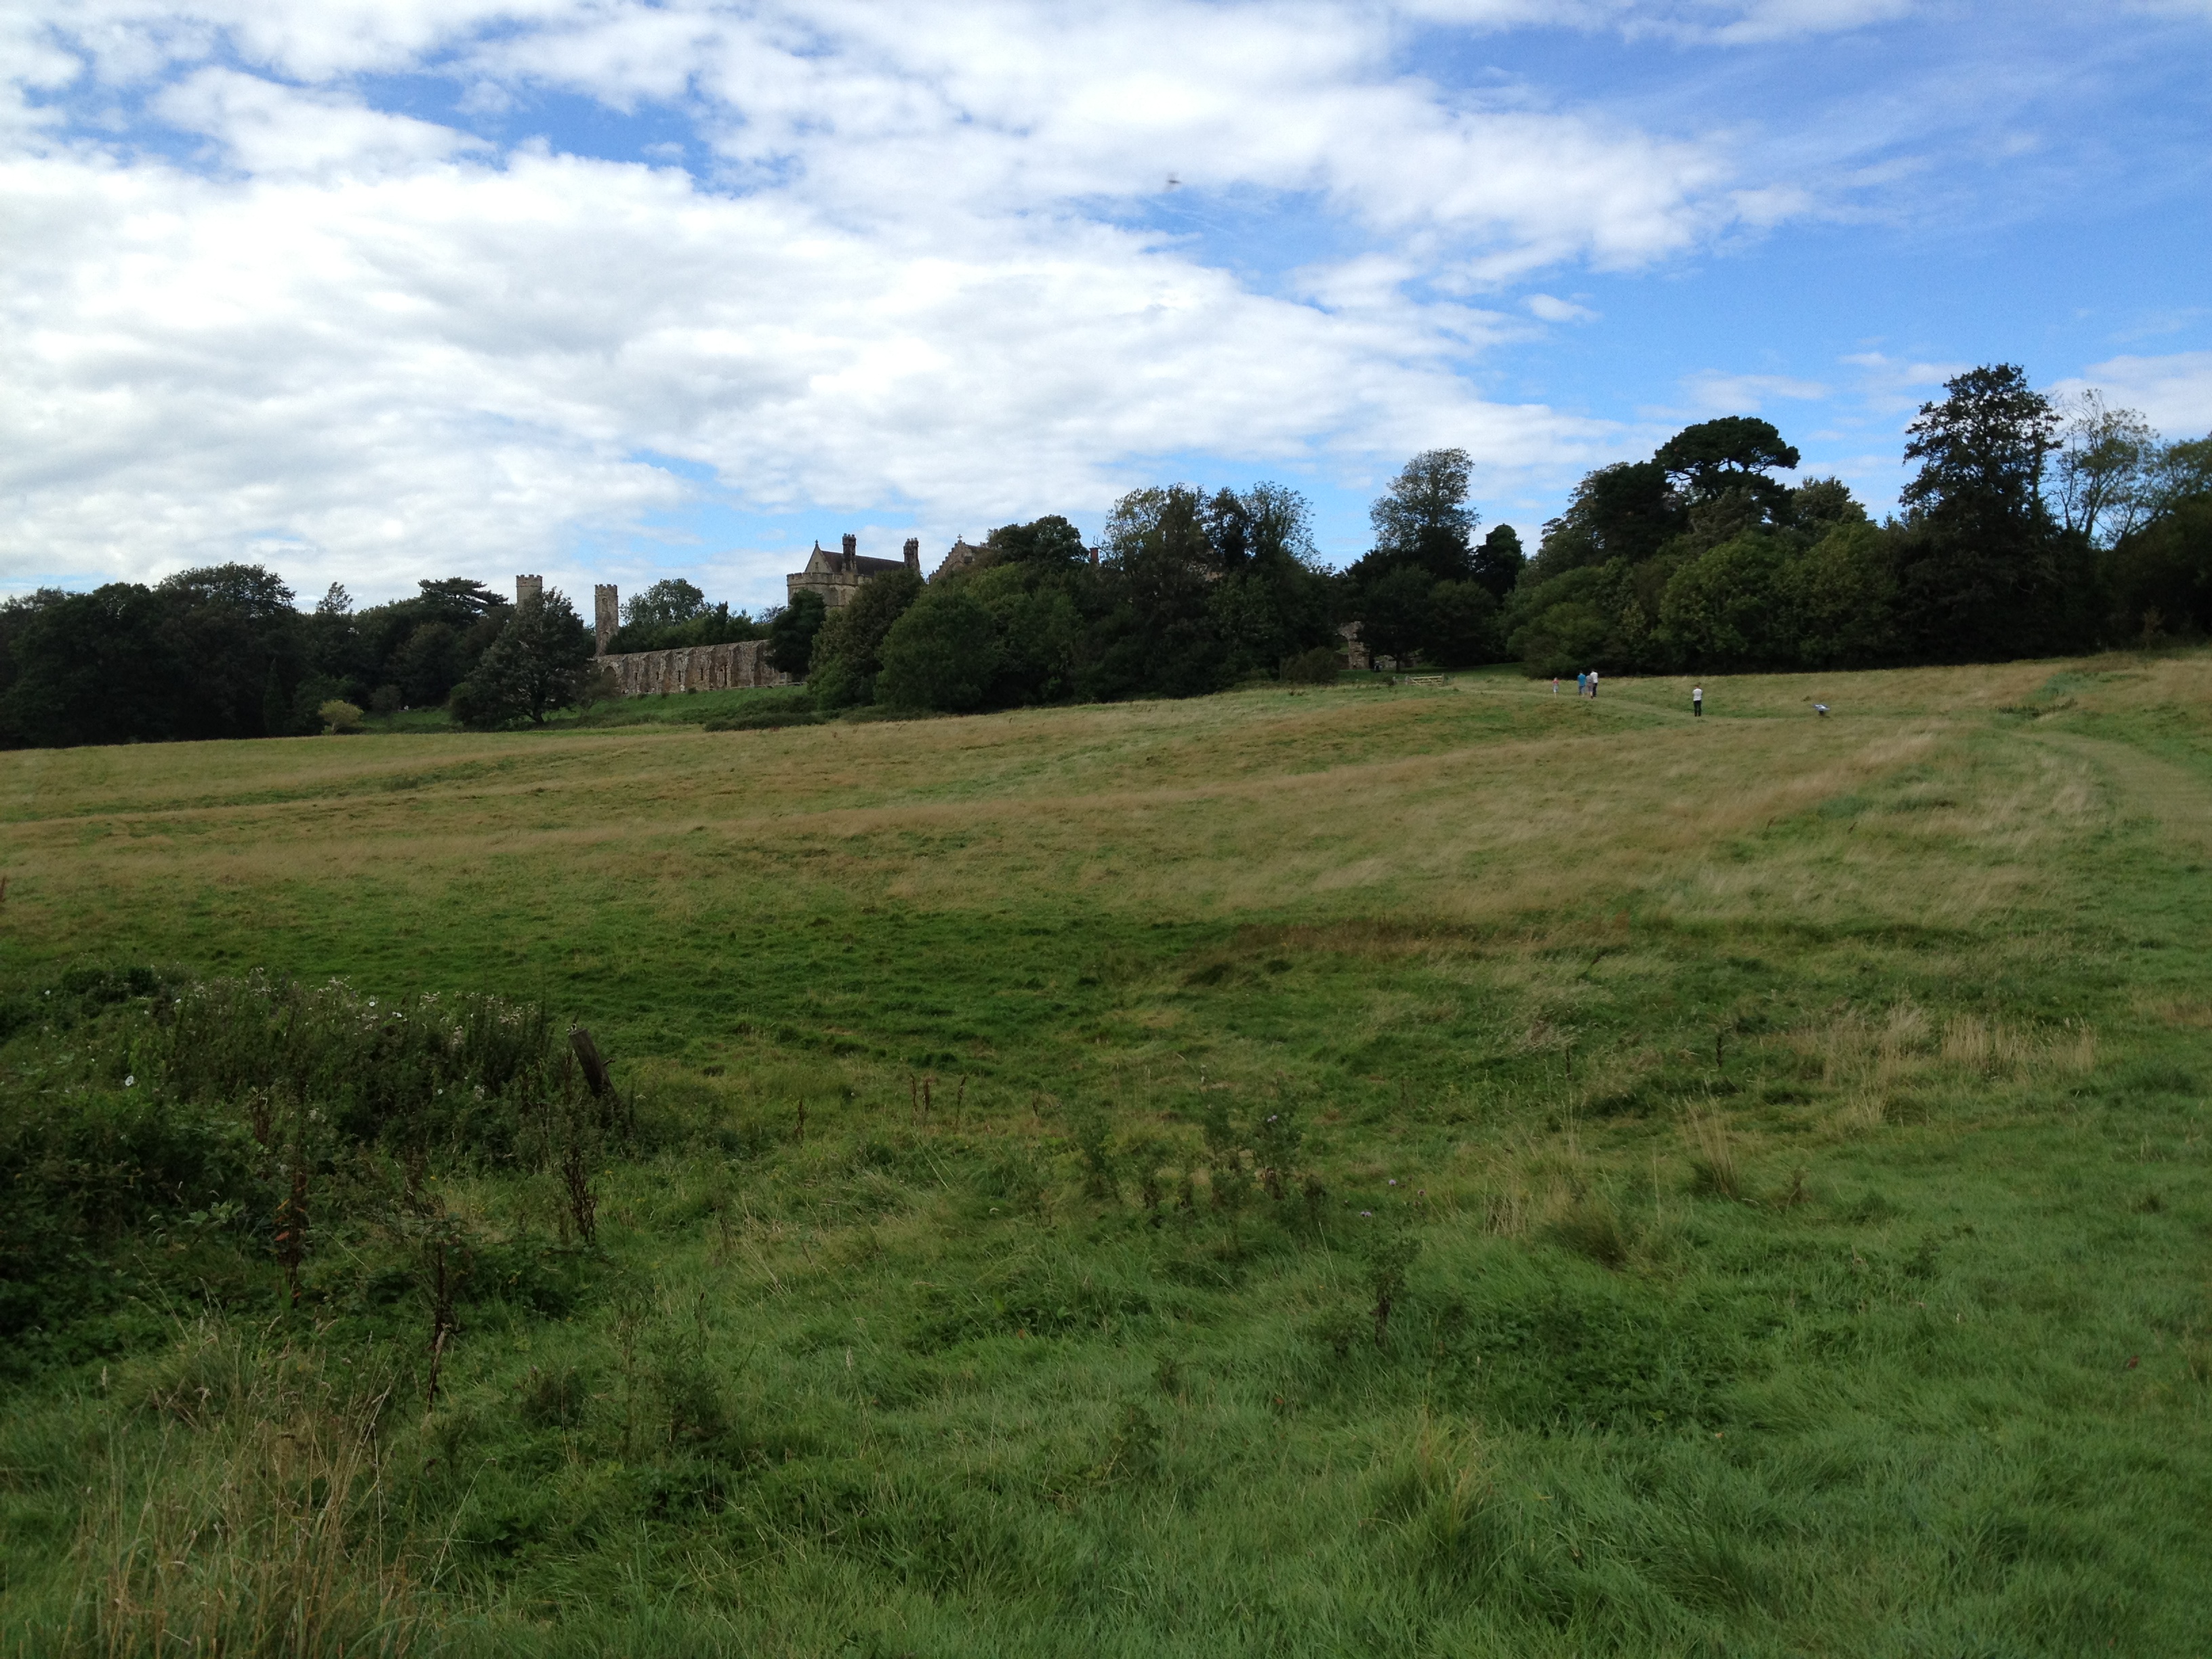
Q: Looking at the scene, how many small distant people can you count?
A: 5